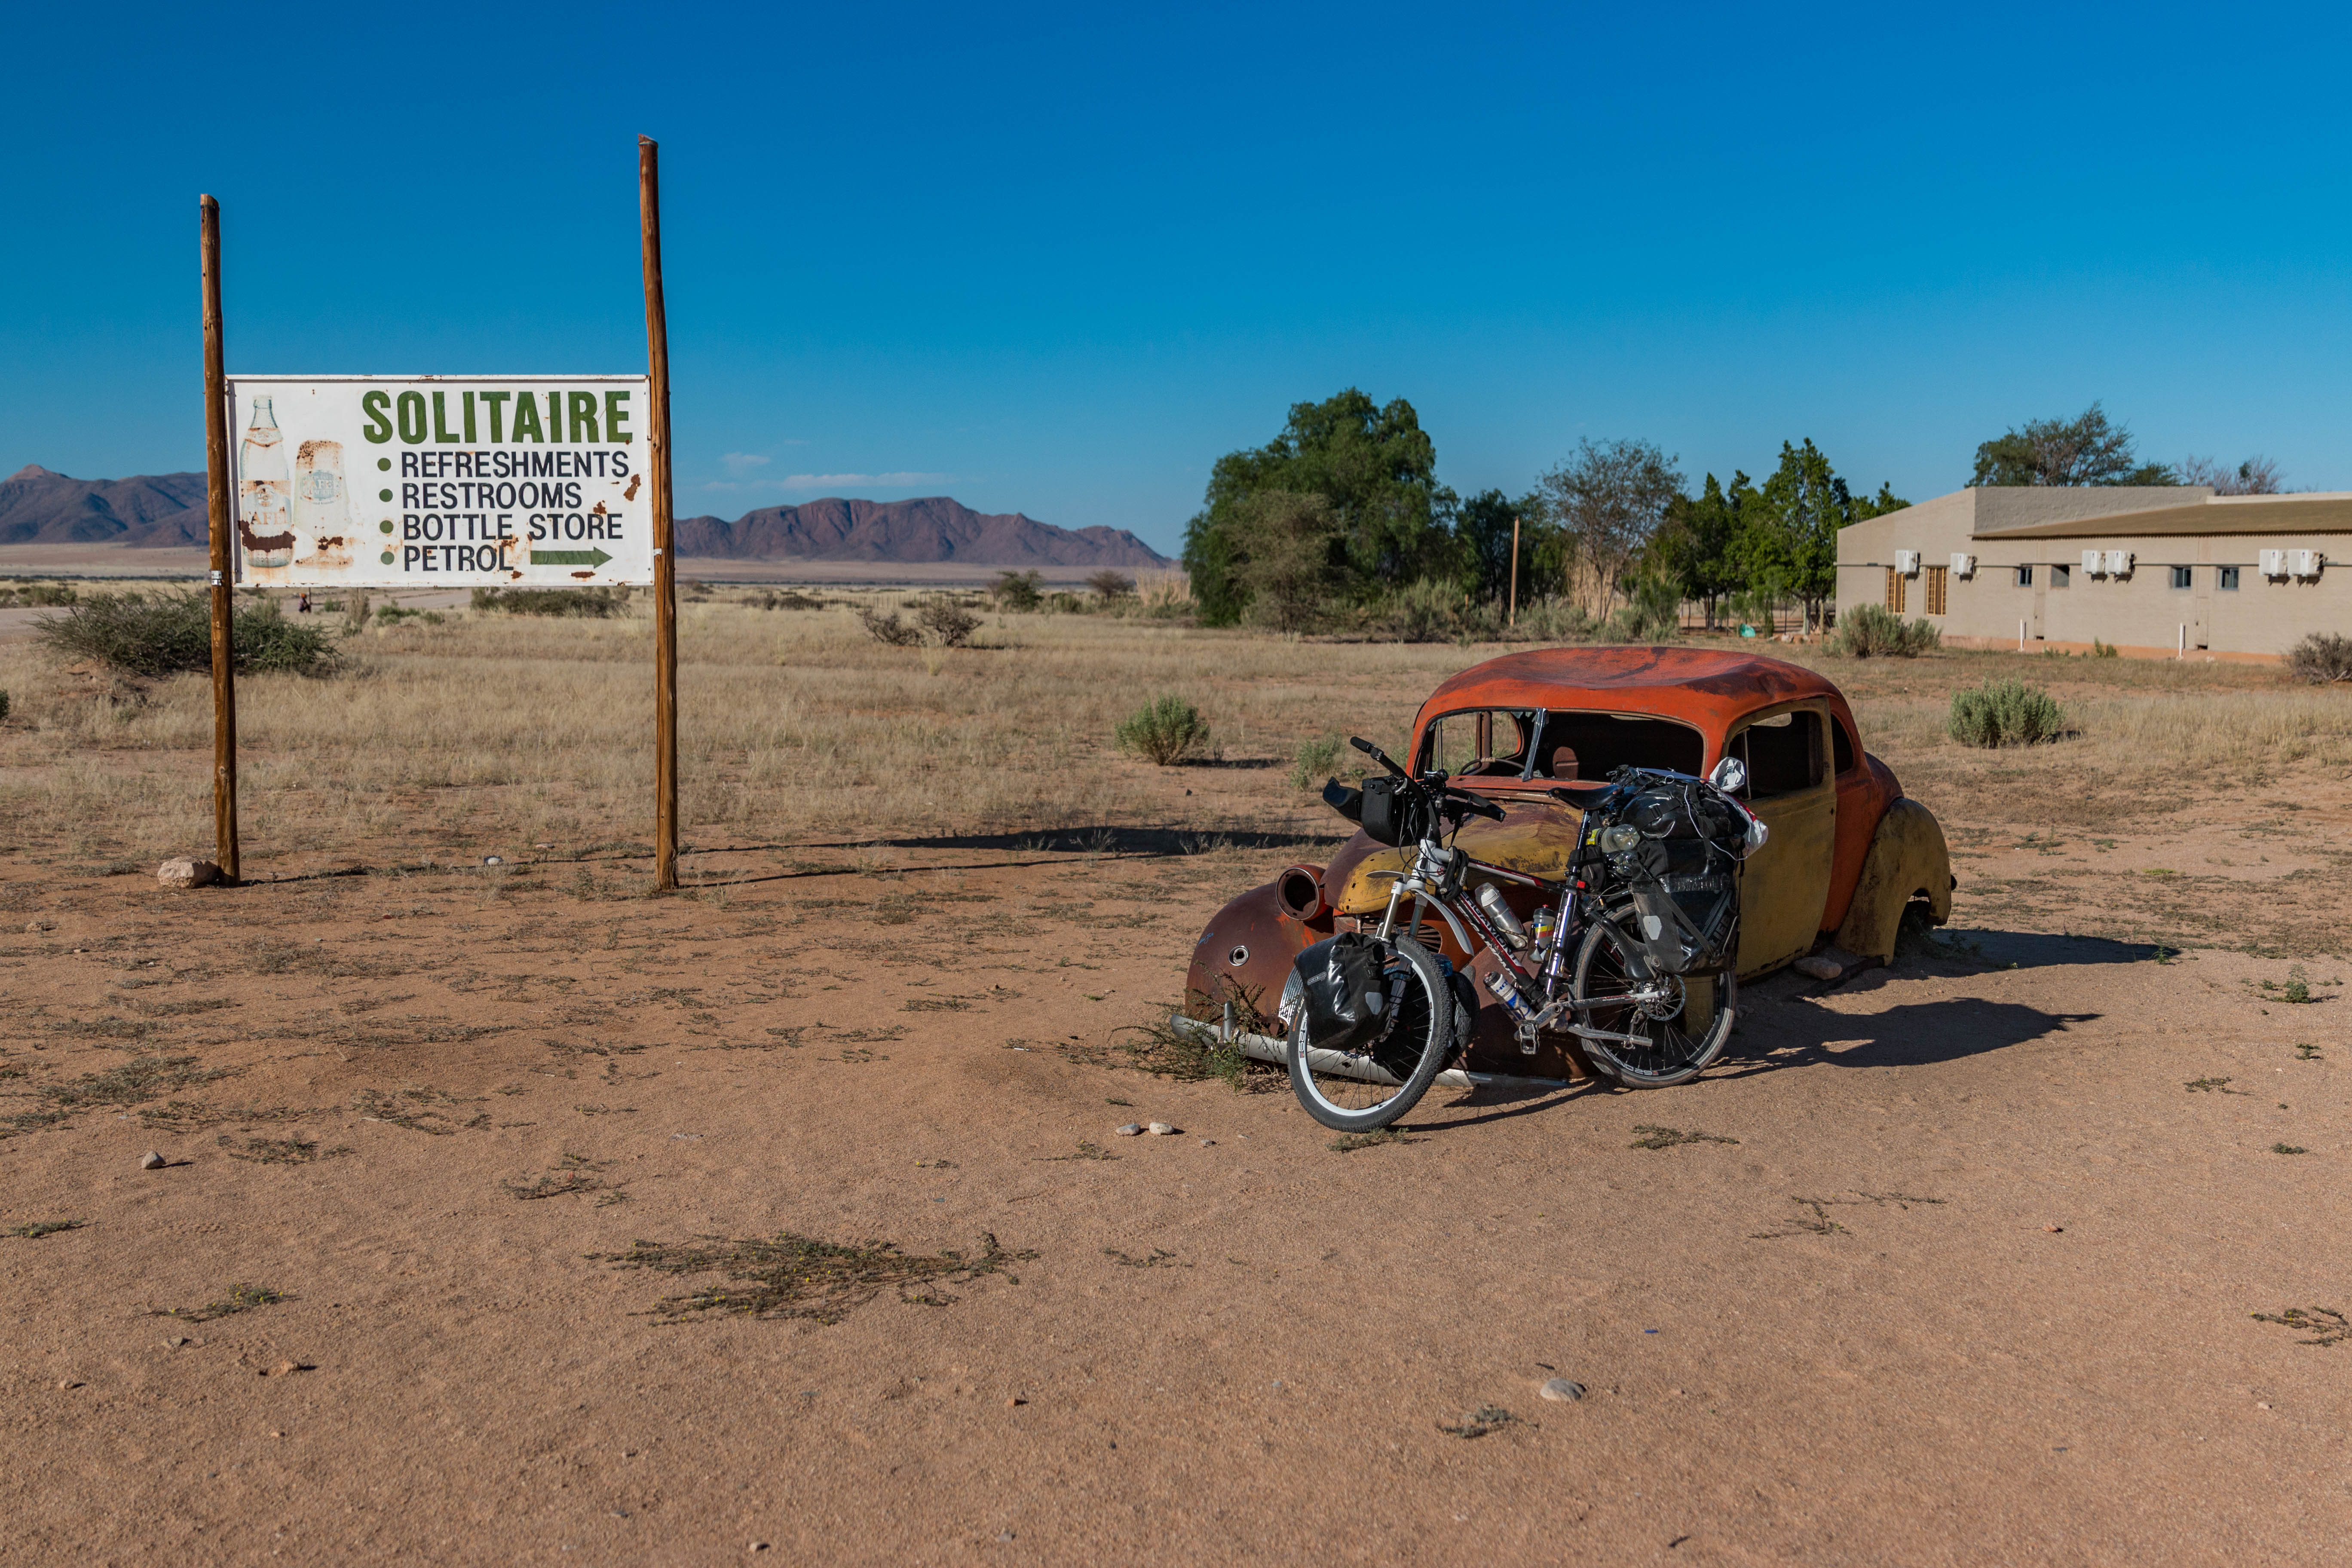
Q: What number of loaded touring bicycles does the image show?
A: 1